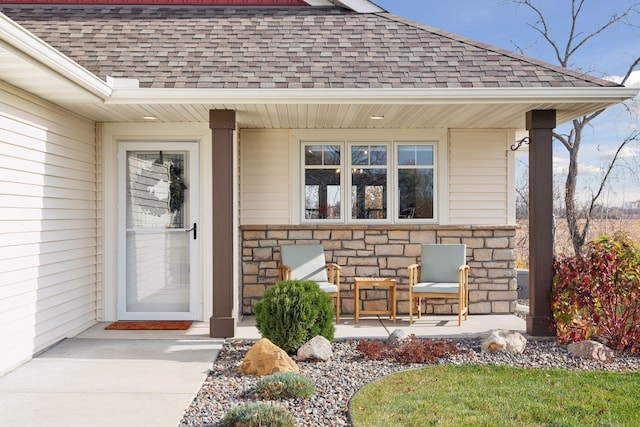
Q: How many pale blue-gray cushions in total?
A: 4